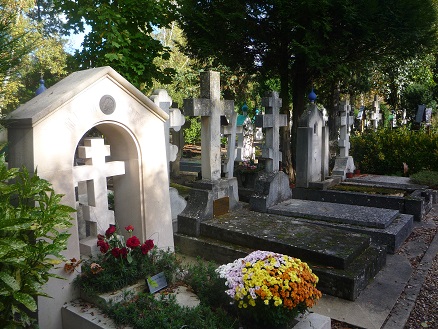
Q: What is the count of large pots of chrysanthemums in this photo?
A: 1